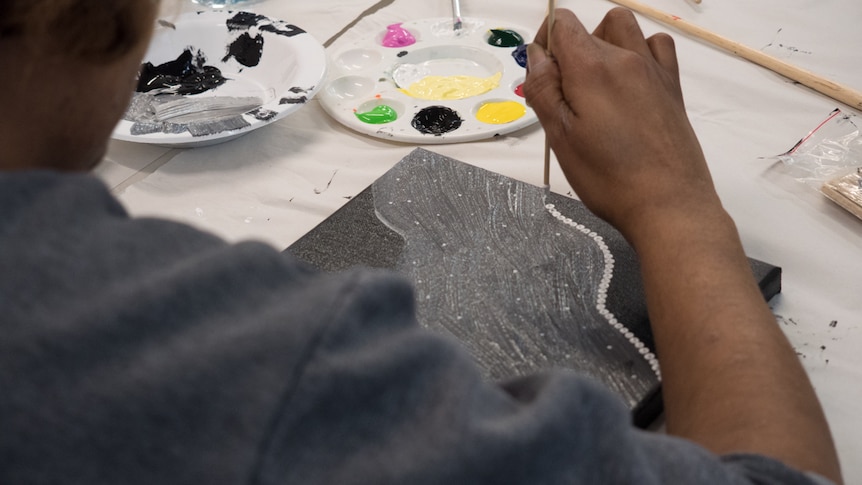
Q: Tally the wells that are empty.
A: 2